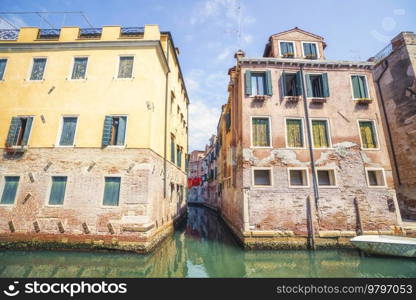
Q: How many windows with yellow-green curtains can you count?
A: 4